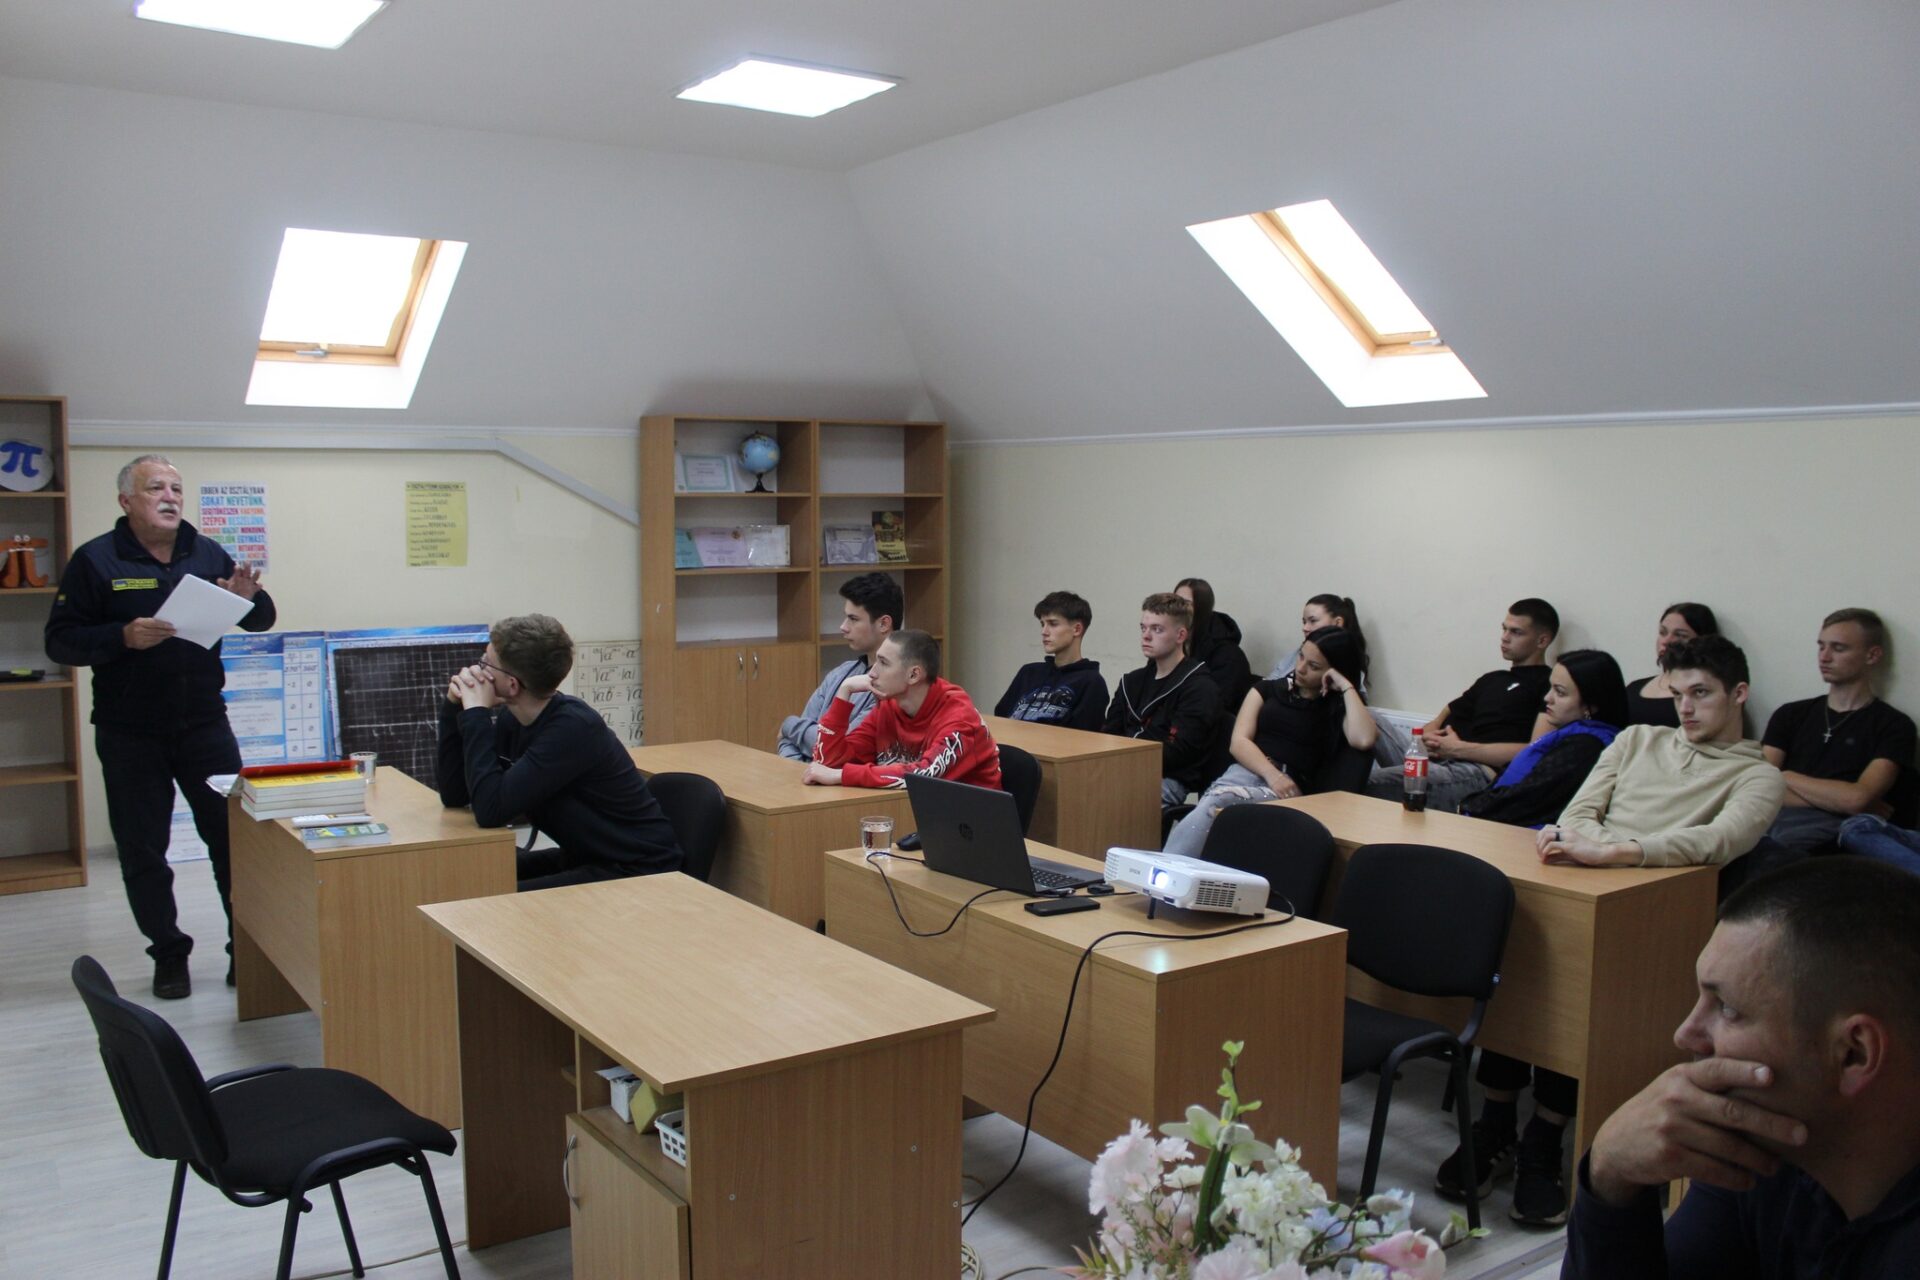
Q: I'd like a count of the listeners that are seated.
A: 14